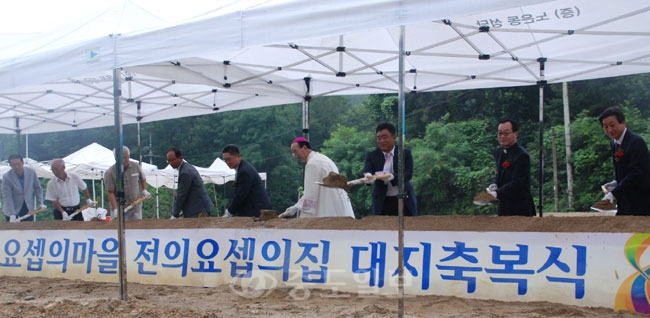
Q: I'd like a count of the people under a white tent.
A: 9